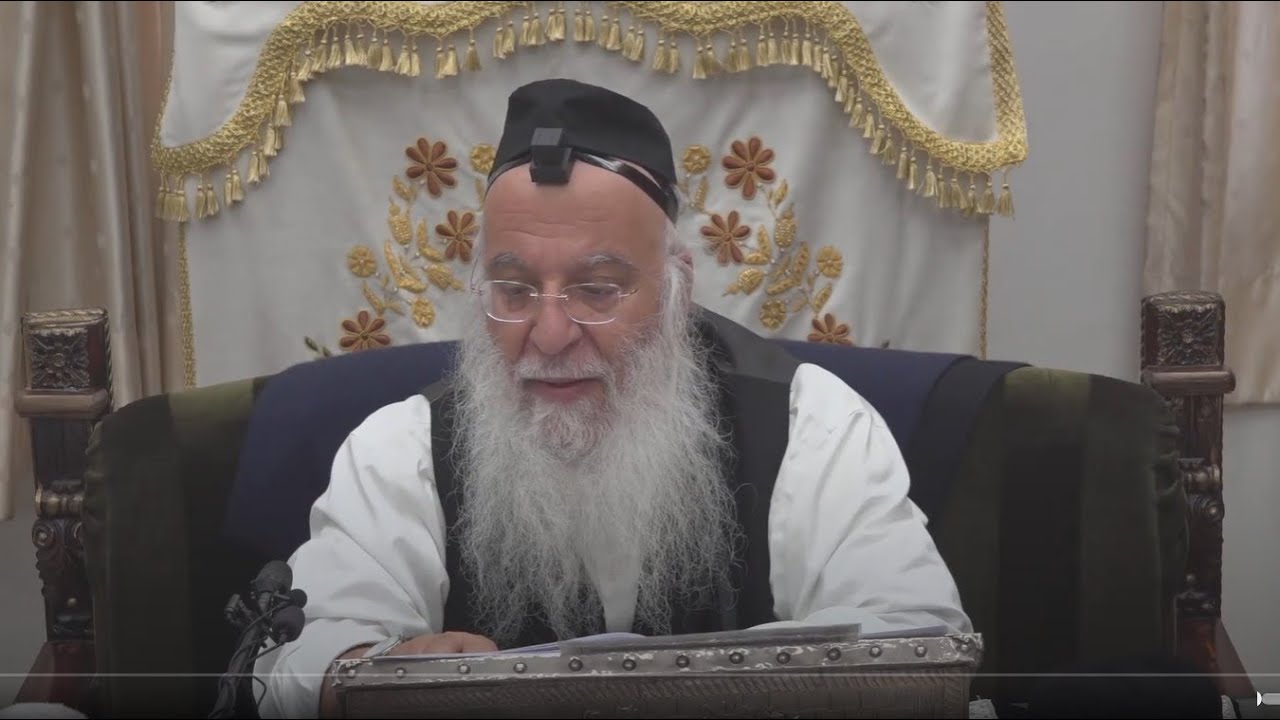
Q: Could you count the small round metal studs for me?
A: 13